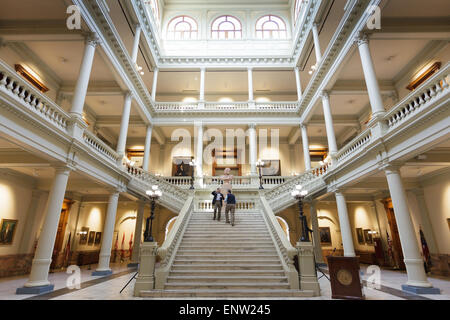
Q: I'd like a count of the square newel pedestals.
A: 2